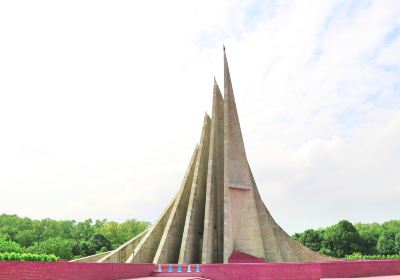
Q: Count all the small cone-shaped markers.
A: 5